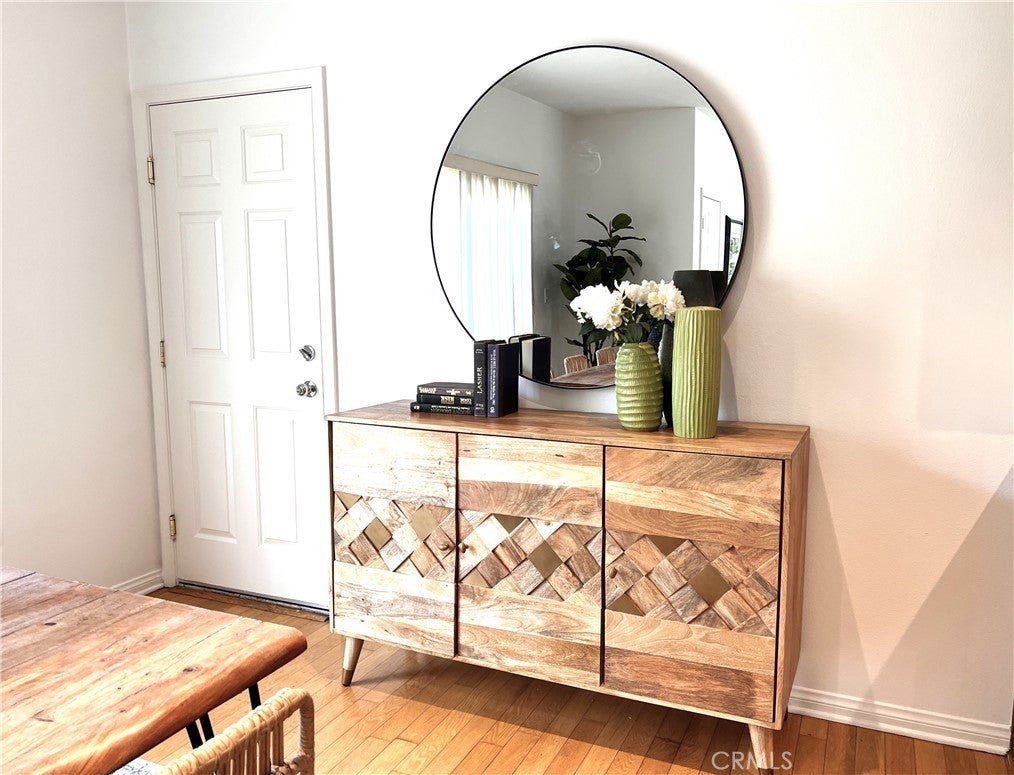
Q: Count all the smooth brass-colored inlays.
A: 9